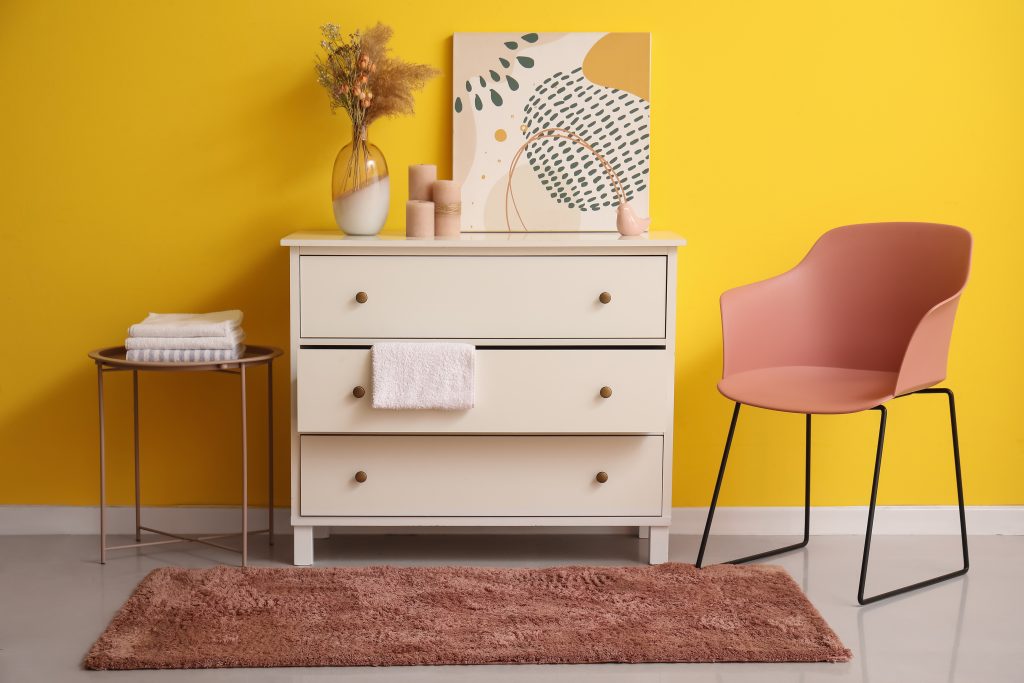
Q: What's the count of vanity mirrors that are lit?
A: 0